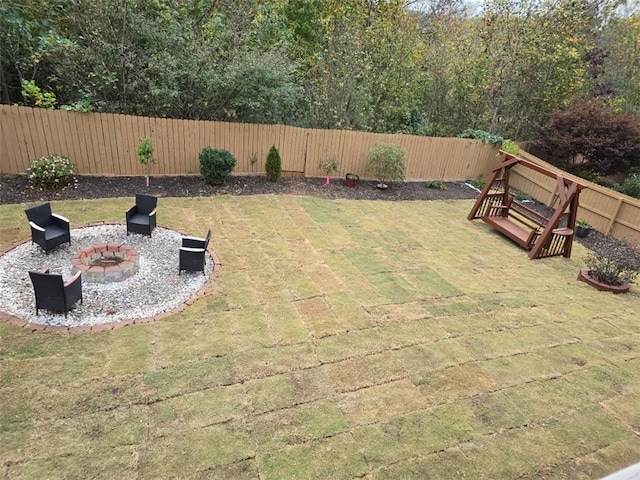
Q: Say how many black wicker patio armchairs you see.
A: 4